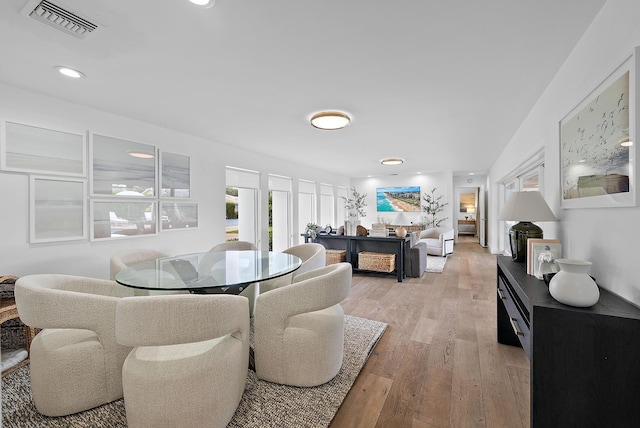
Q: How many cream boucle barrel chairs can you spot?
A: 6